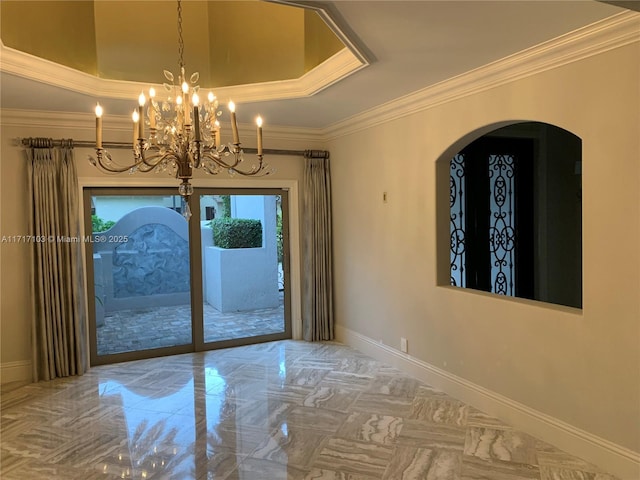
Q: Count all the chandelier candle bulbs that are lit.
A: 12